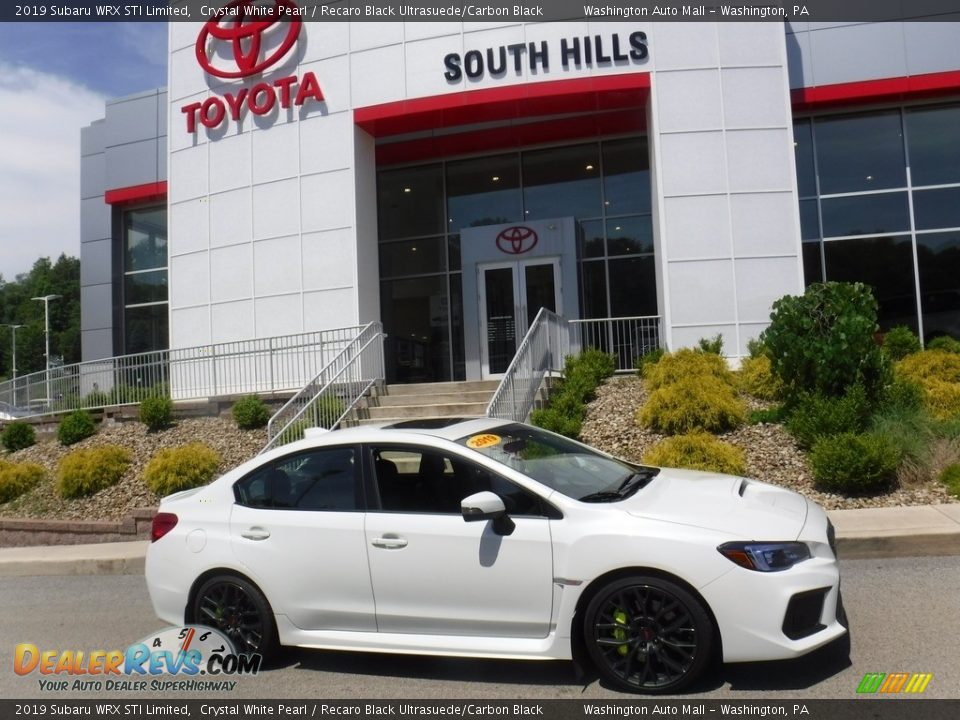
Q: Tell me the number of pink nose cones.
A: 0